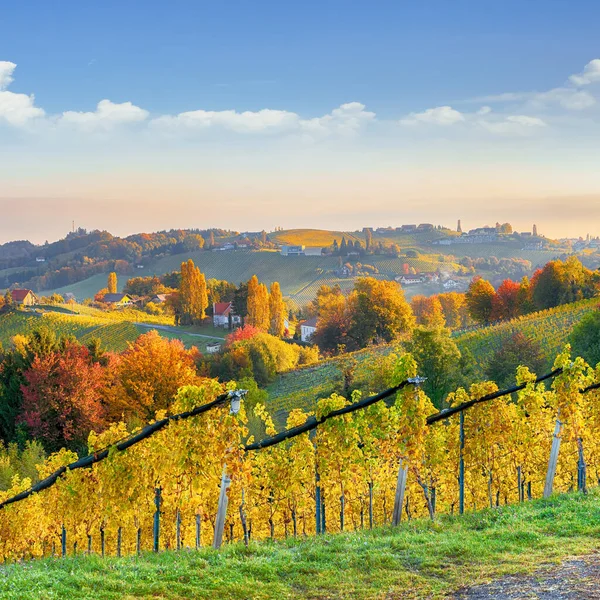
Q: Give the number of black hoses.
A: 4